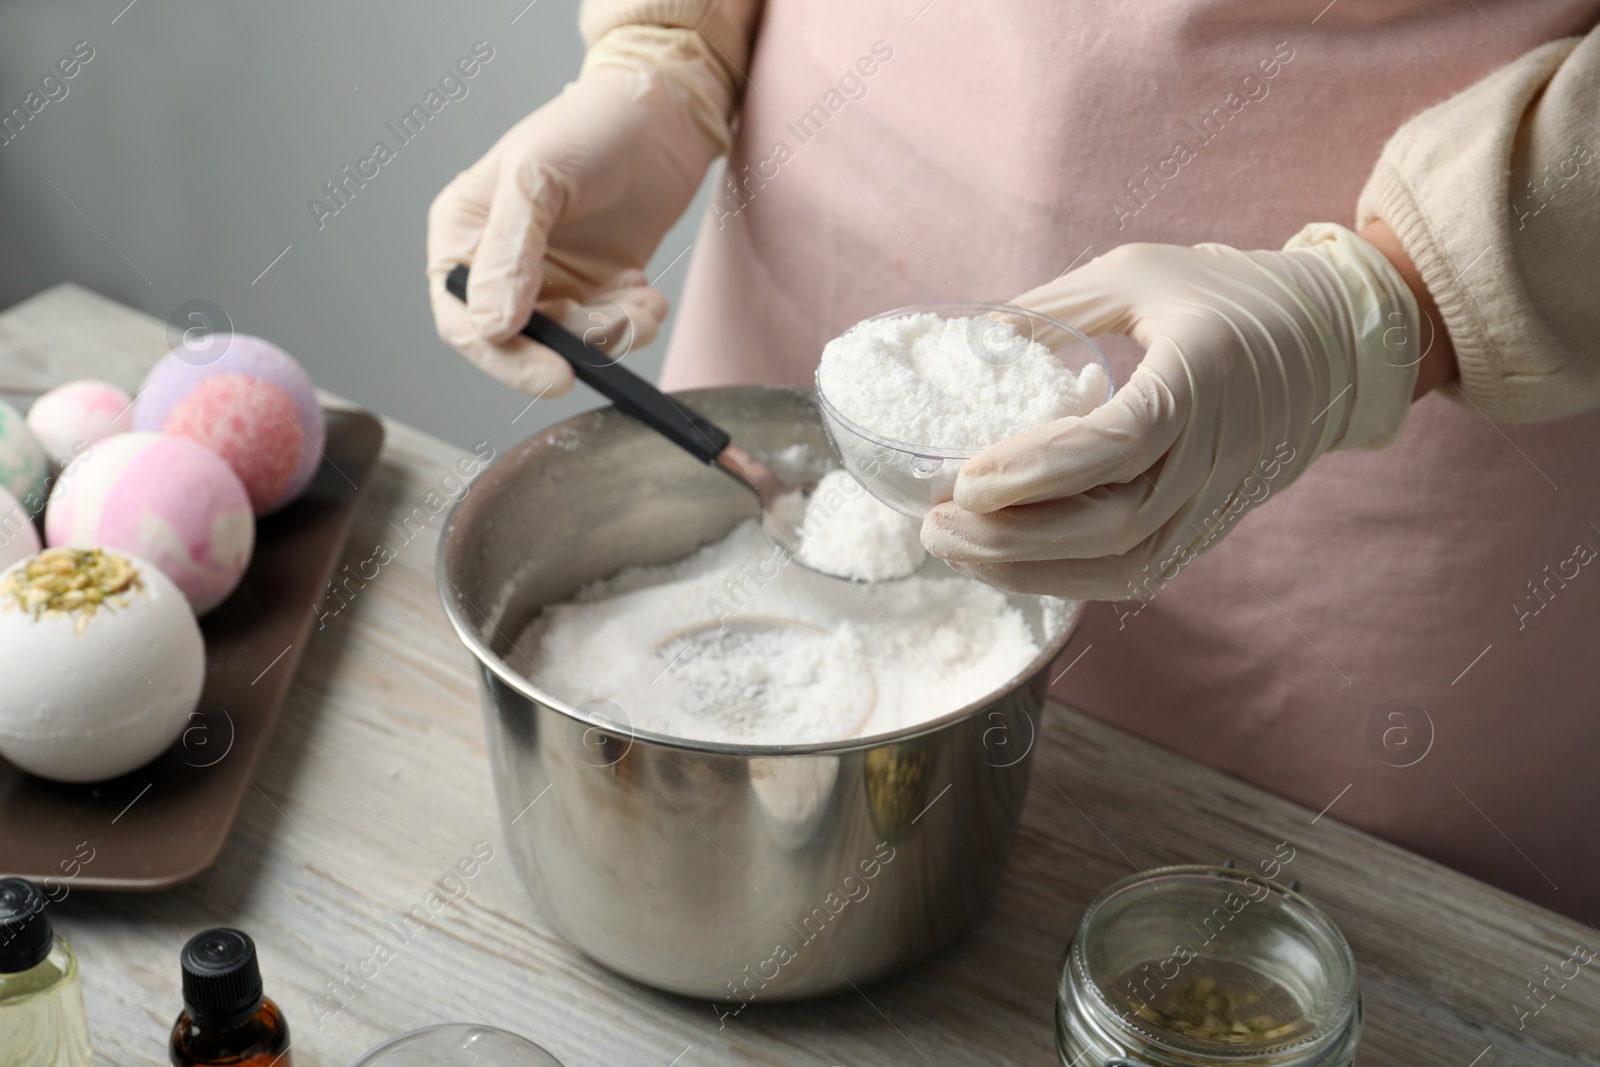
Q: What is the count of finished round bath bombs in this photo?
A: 6